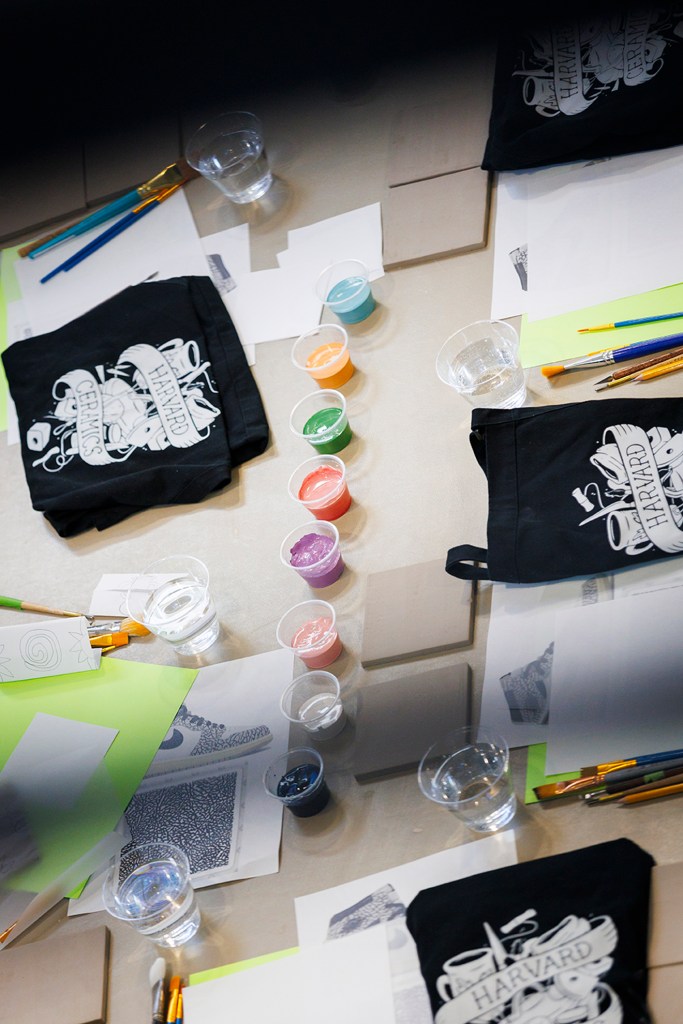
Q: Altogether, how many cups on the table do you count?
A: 13